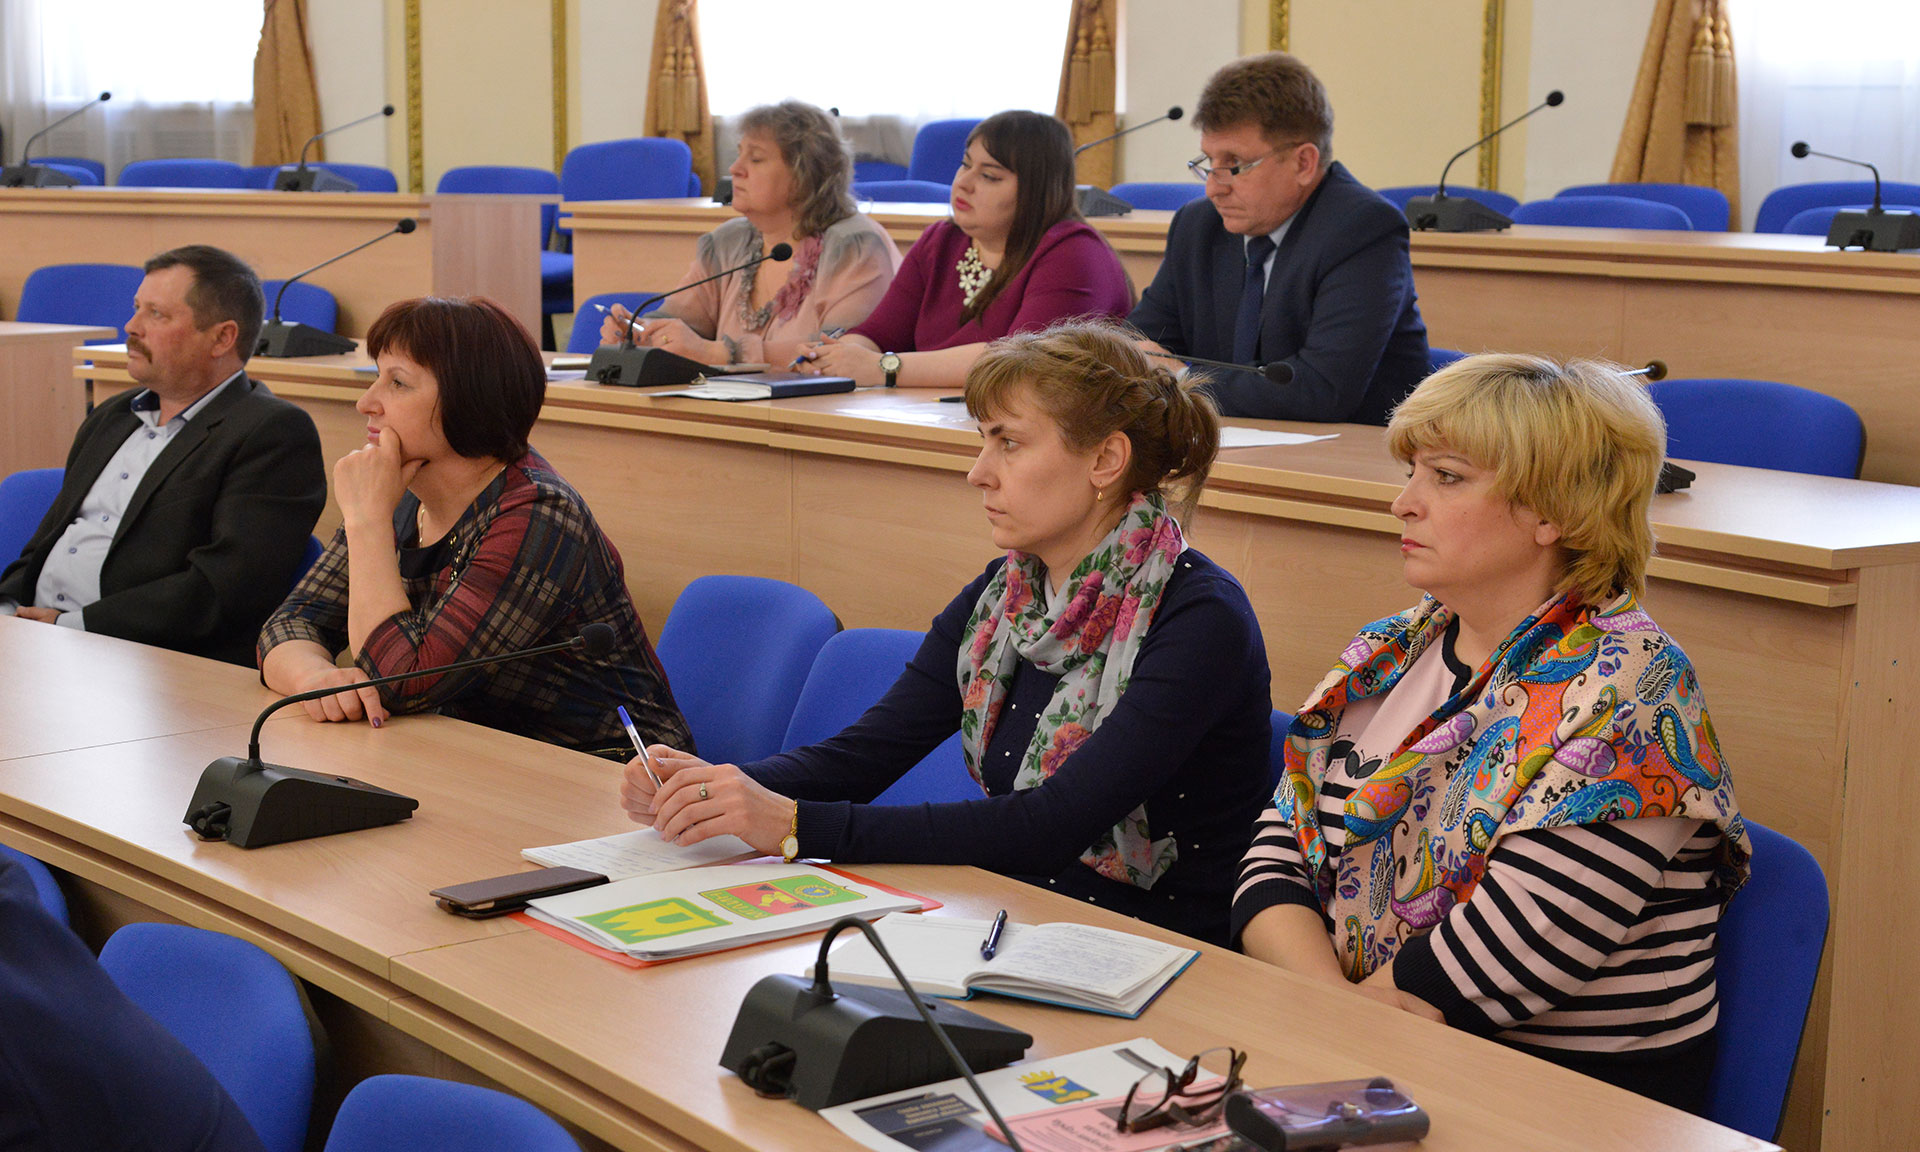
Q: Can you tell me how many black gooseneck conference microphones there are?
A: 12